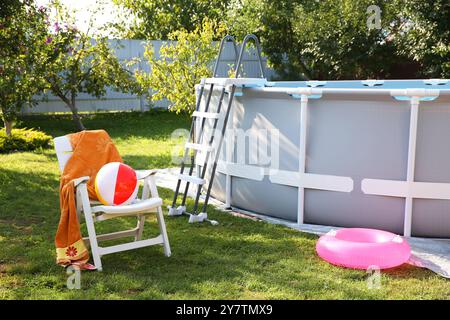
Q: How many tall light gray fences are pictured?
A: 1